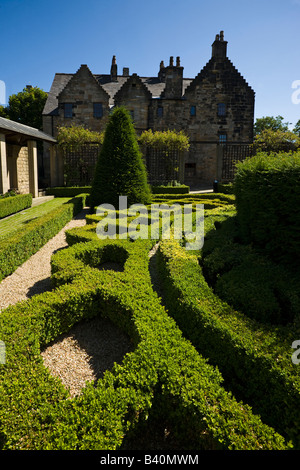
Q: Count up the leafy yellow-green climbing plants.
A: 3